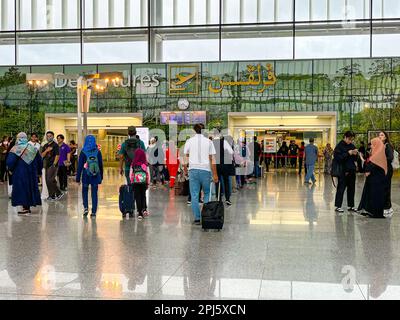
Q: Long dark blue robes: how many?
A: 1